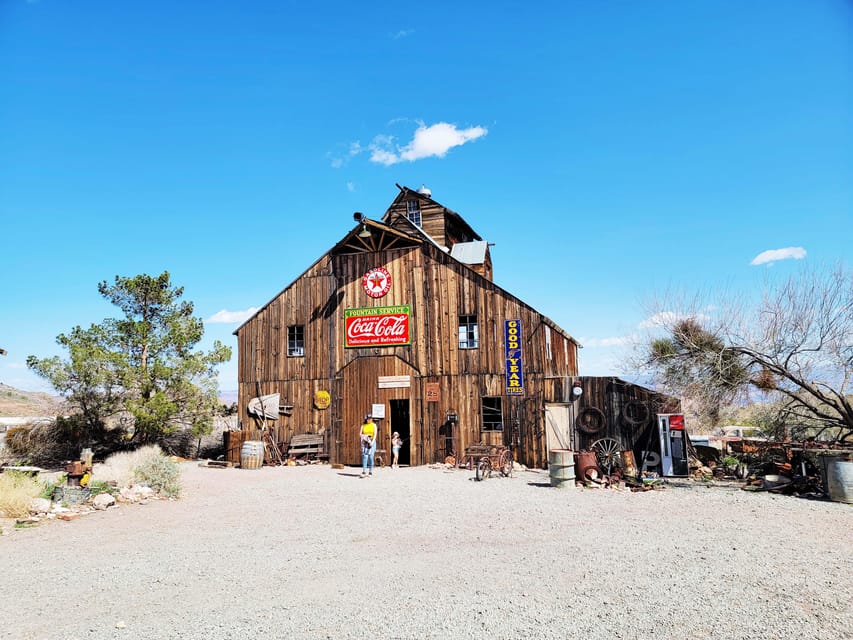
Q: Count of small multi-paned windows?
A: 4